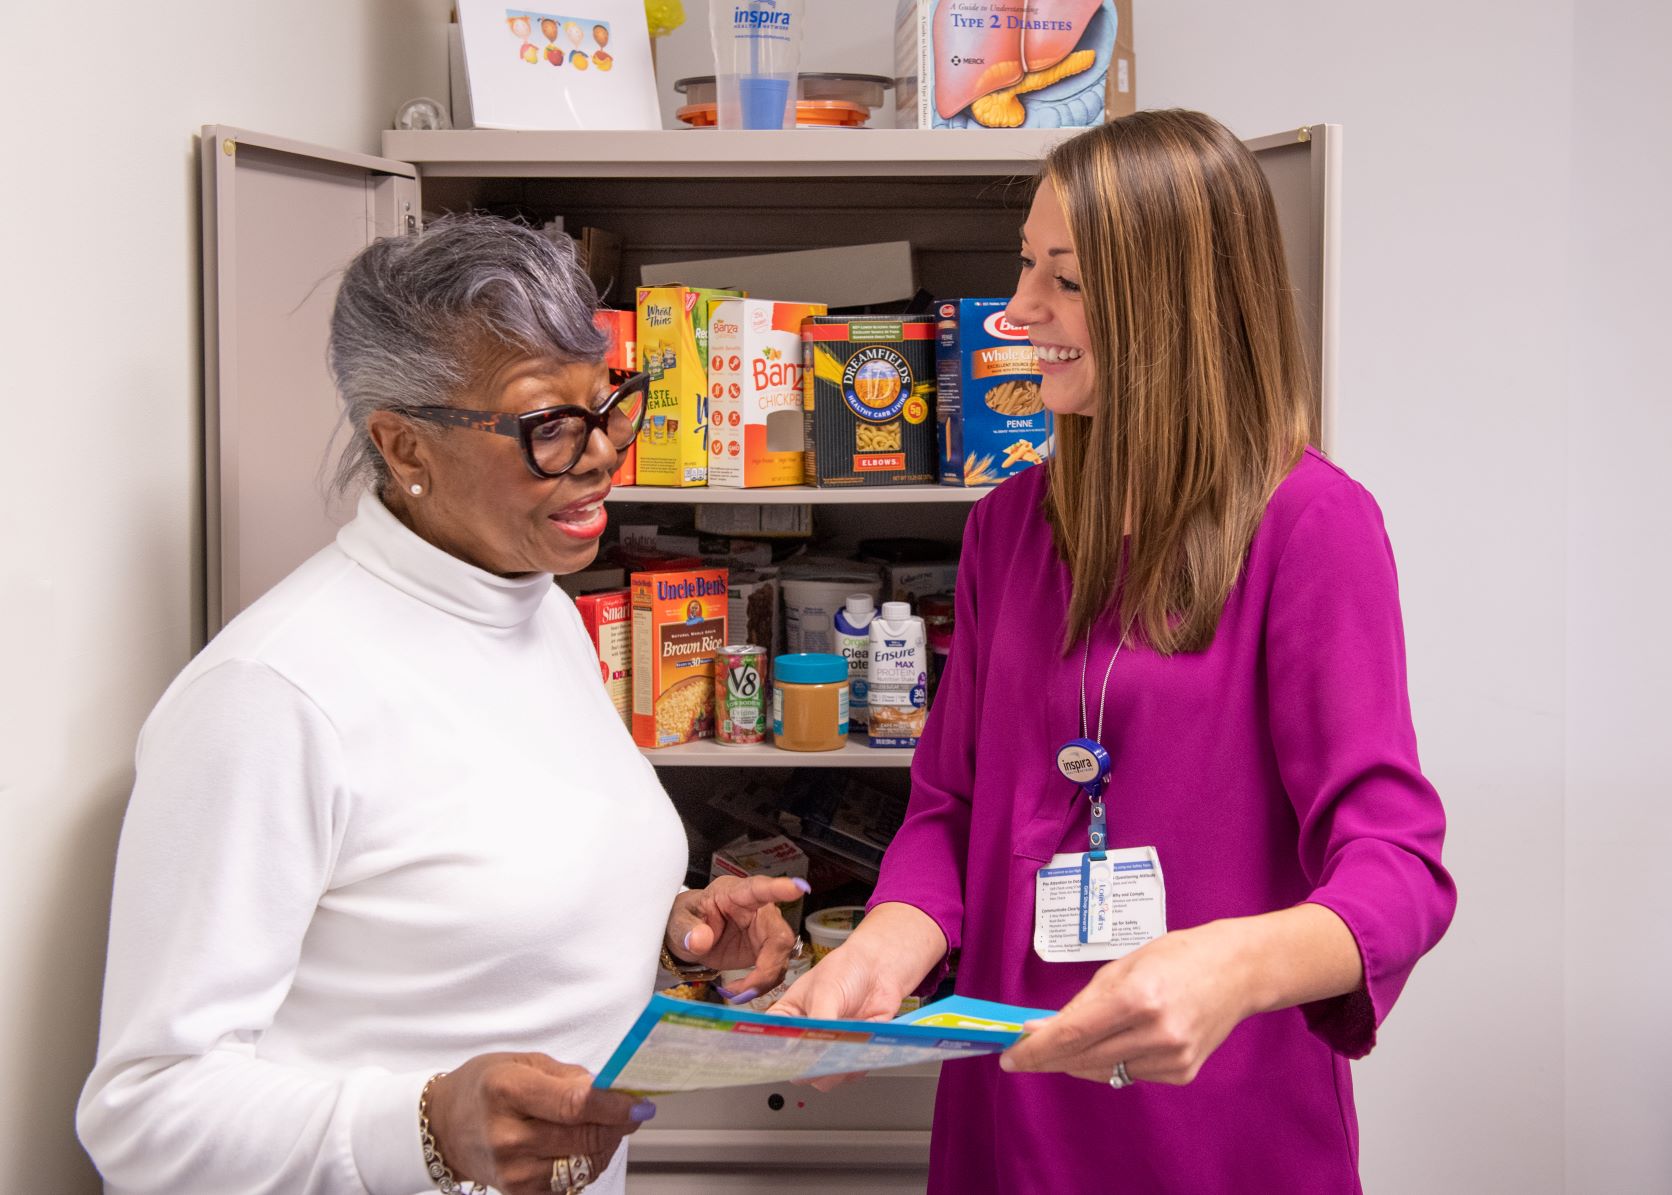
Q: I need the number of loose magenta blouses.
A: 1